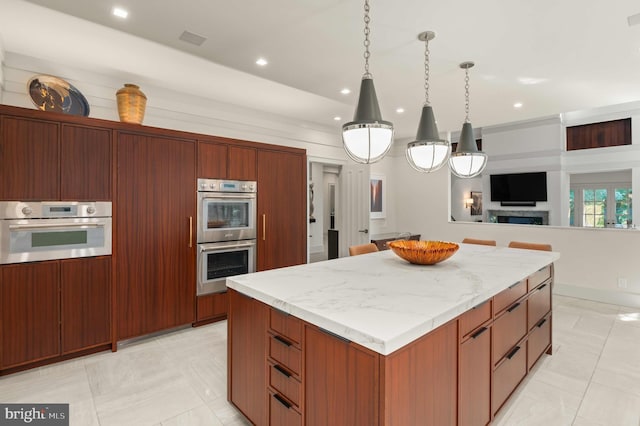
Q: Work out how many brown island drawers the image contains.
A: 11